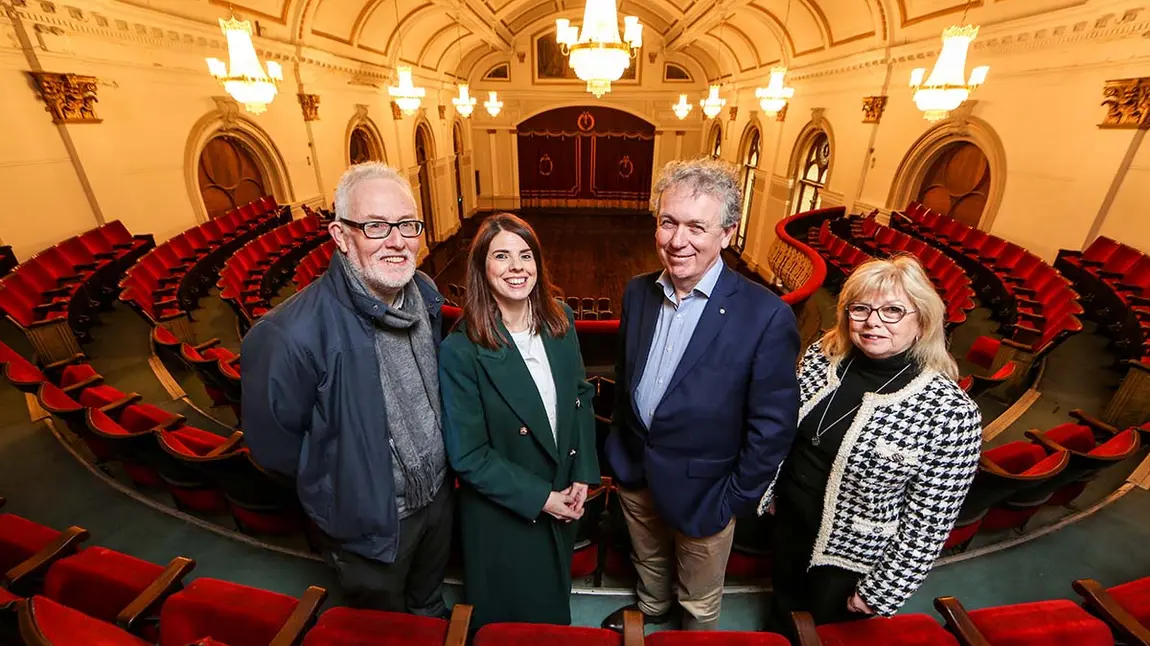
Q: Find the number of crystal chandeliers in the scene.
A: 9